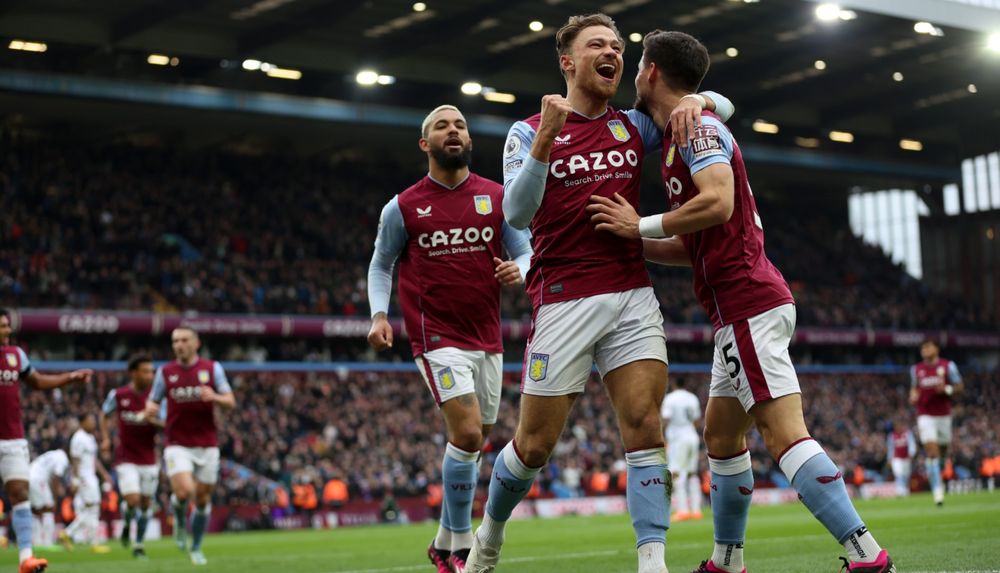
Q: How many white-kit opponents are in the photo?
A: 3